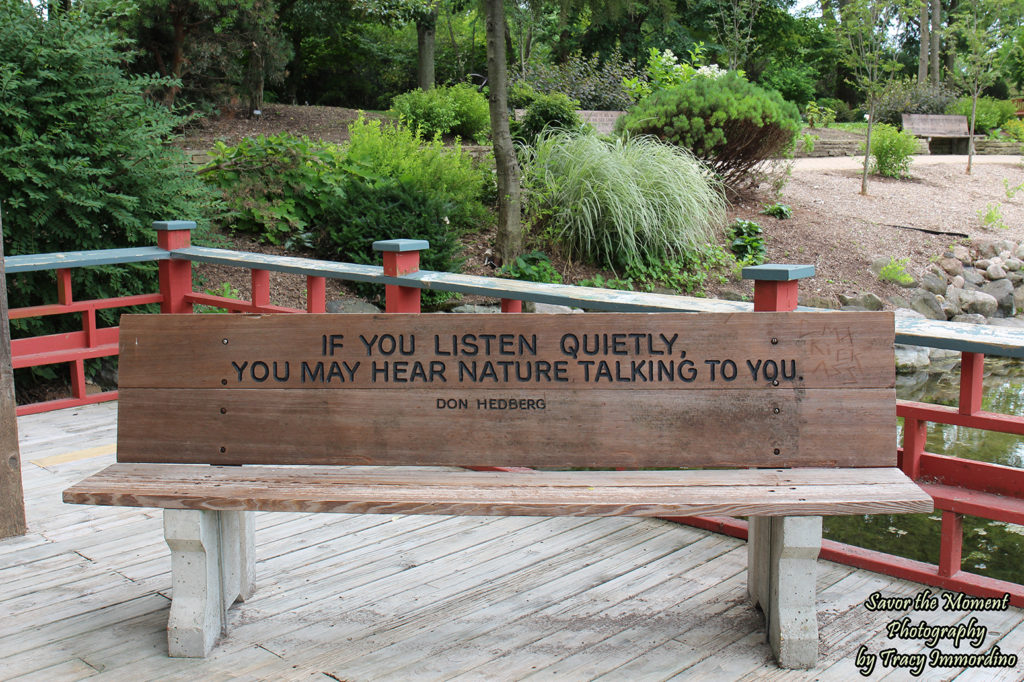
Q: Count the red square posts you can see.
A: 3